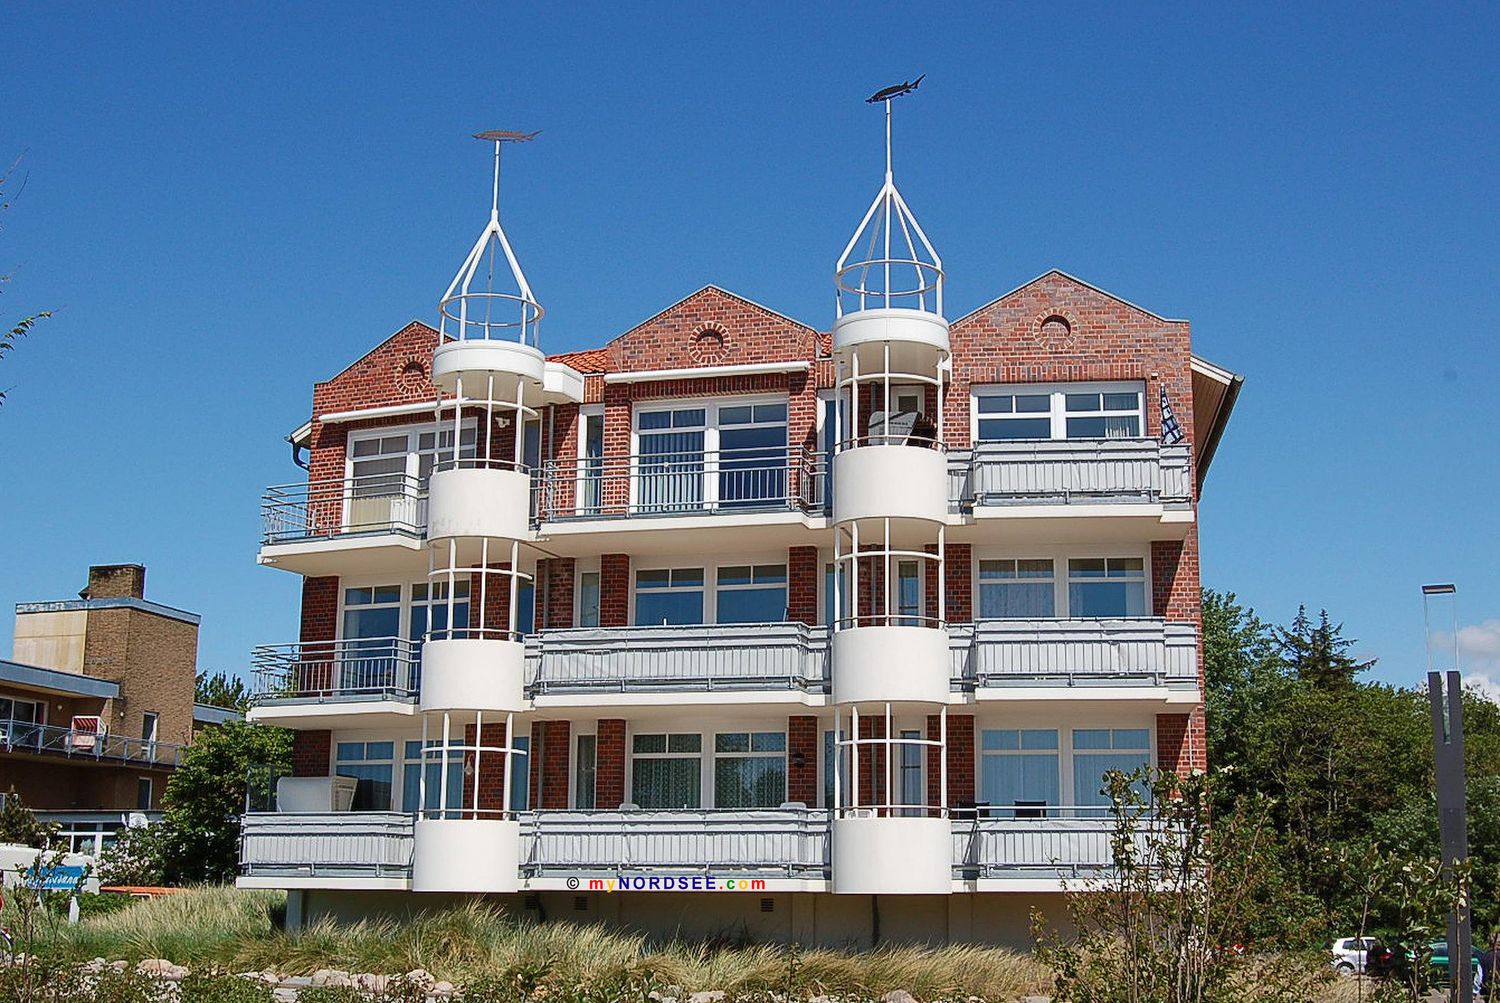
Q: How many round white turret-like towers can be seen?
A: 2